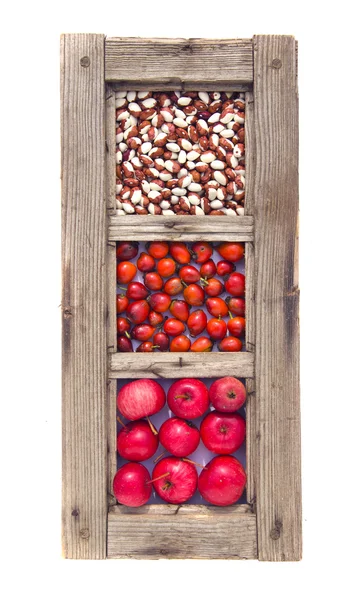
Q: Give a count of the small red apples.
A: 9